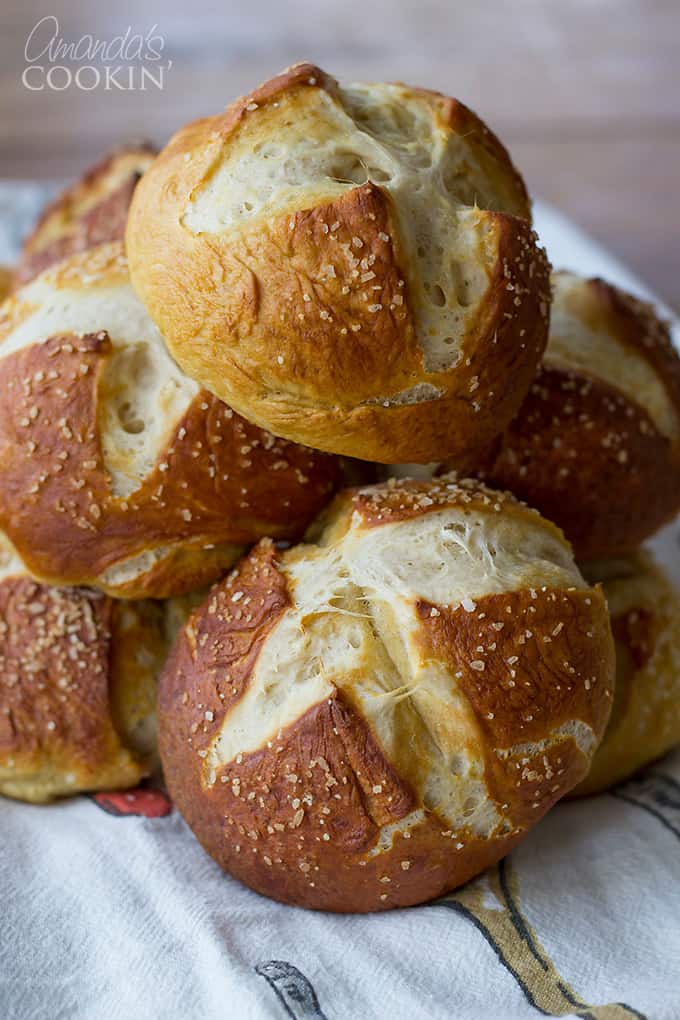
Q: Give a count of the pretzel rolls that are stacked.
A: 7